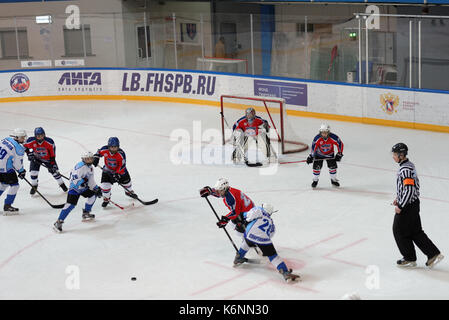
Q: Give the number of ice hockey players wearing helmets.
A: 8